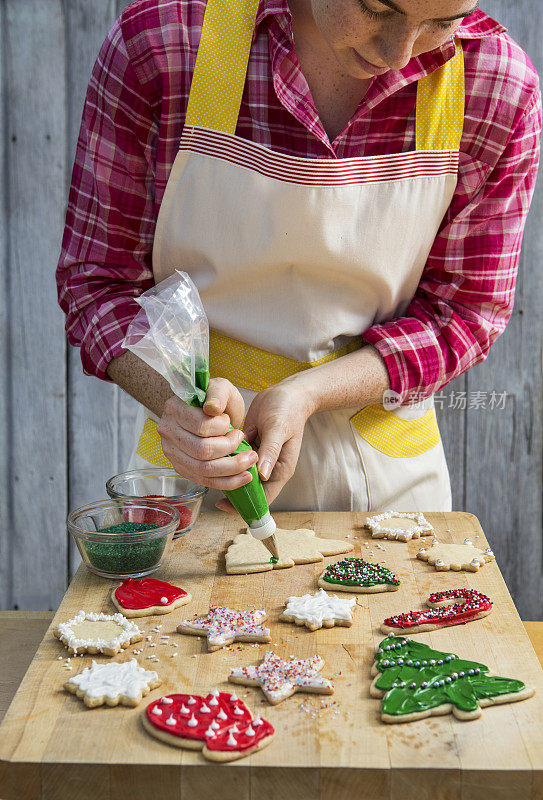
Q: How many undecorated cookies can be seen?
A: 1